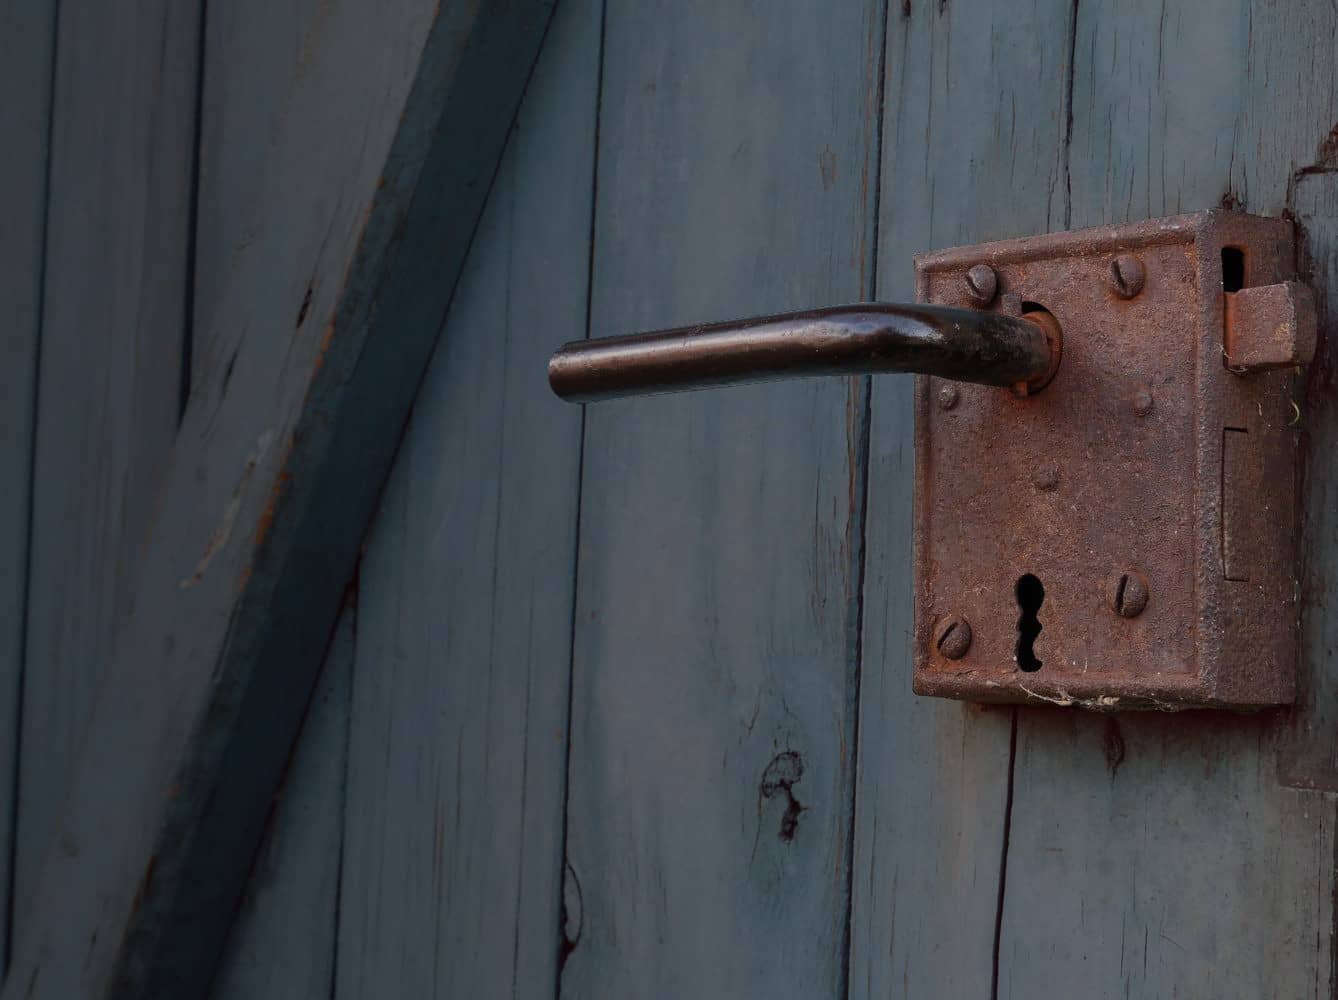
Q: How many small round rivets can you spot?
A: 3